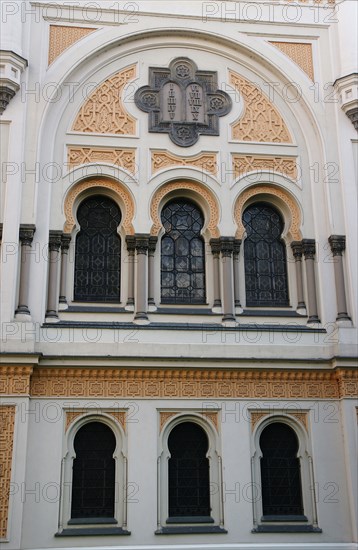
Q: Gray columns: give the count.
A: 12